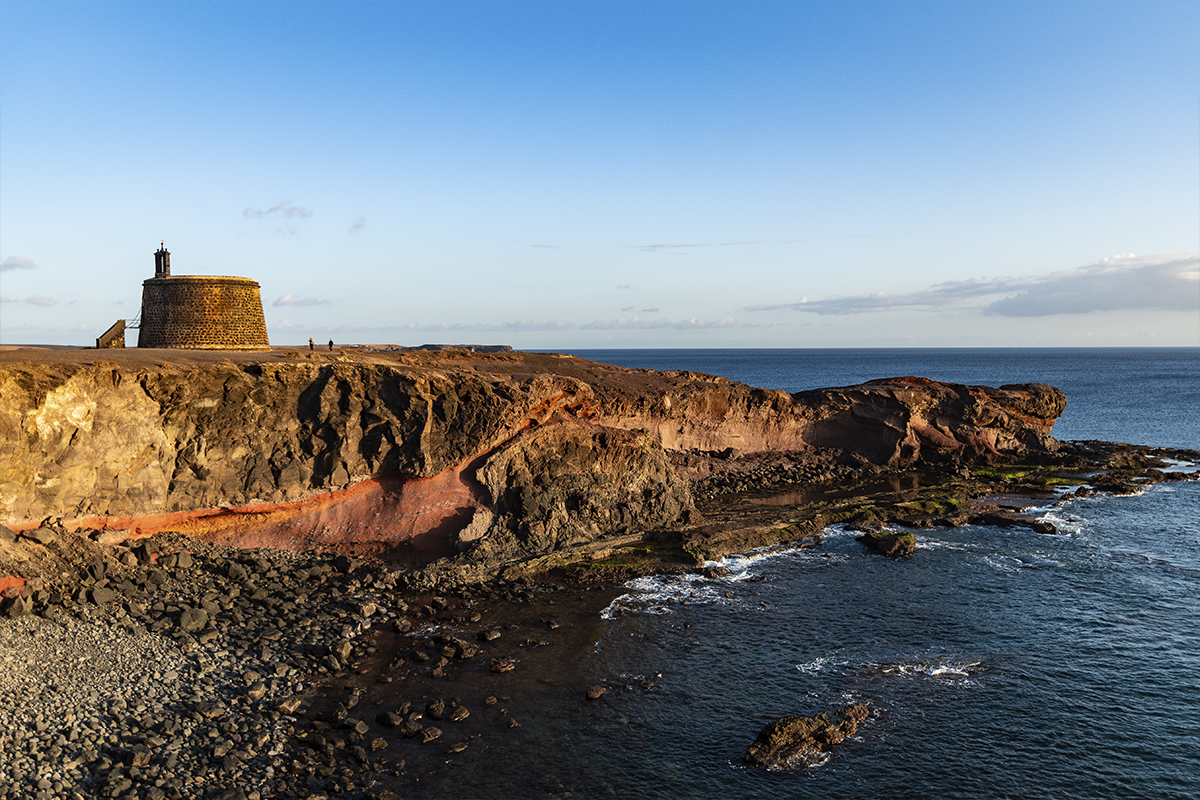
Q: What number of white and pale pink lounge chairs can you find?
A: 0